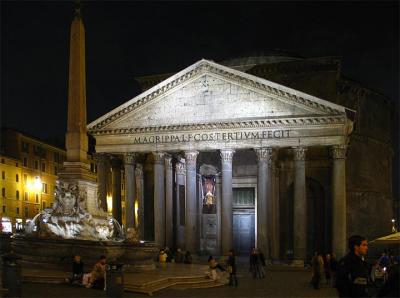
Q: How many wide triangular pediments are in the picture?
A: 1